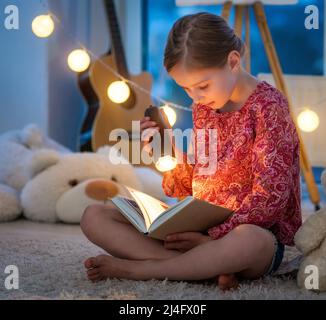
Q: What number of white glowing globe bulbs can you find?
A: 5